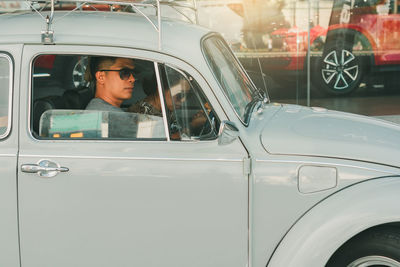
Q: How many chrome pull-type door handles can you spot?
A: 1